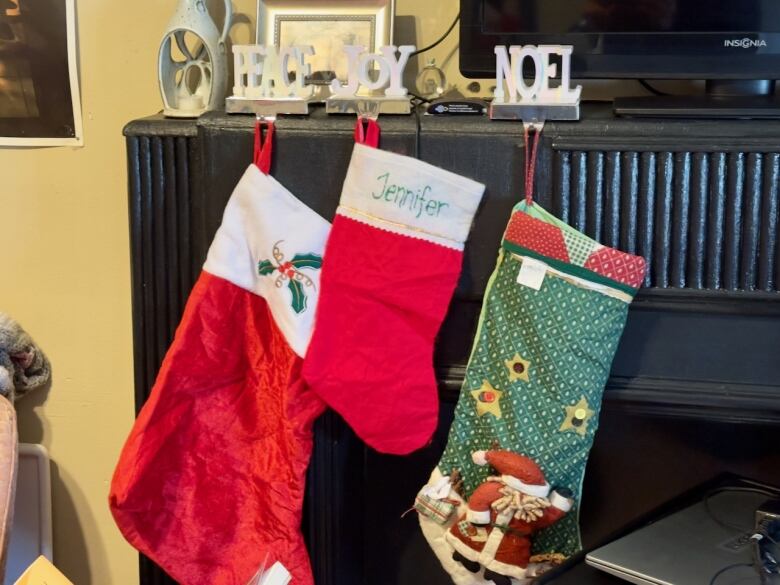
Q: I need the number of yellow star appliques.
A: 3